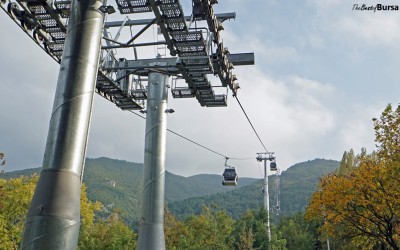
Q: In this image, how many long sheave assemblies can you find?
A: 2